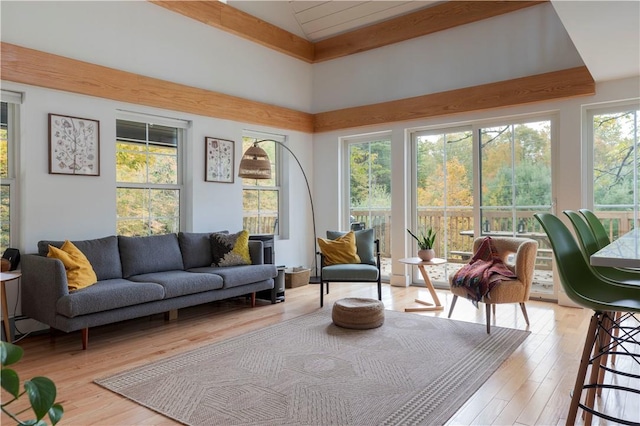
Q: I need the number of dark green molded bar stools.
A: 3